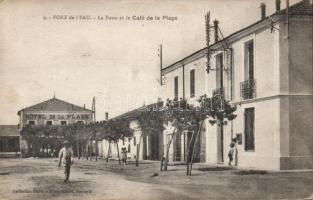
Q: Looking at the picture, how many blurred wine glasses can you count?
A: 0